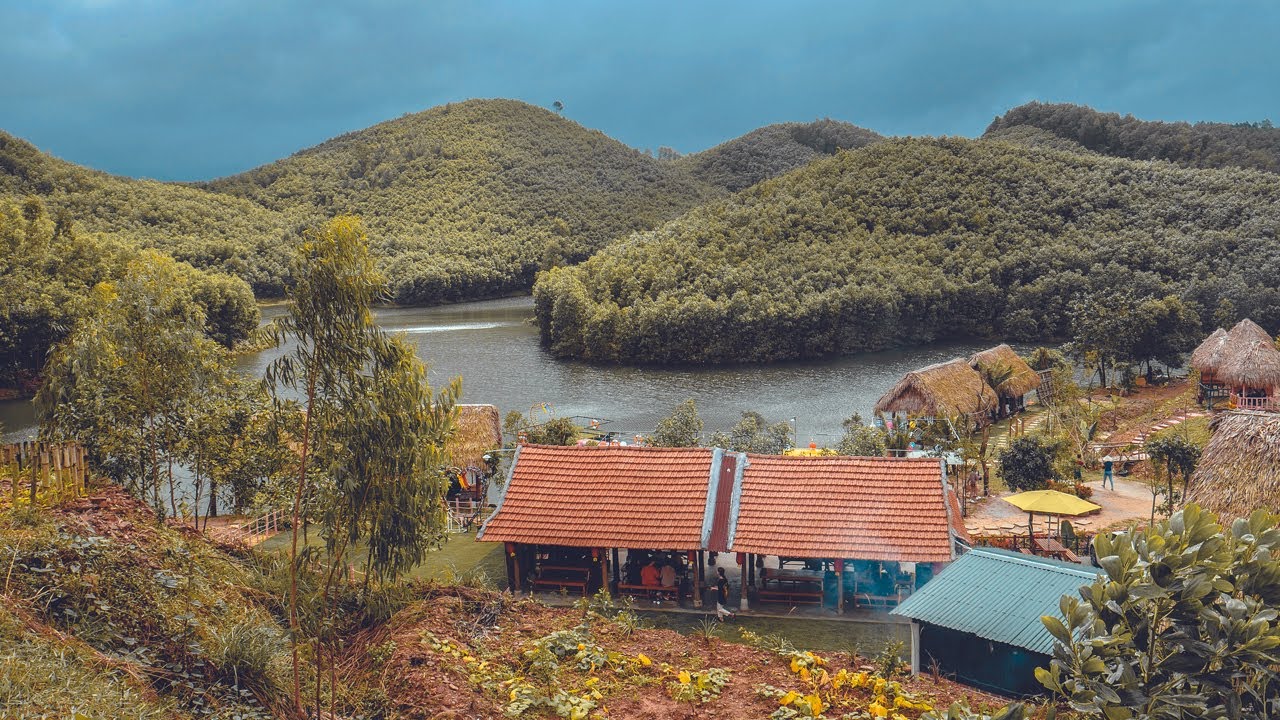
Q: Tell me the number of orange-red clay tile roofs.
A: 2